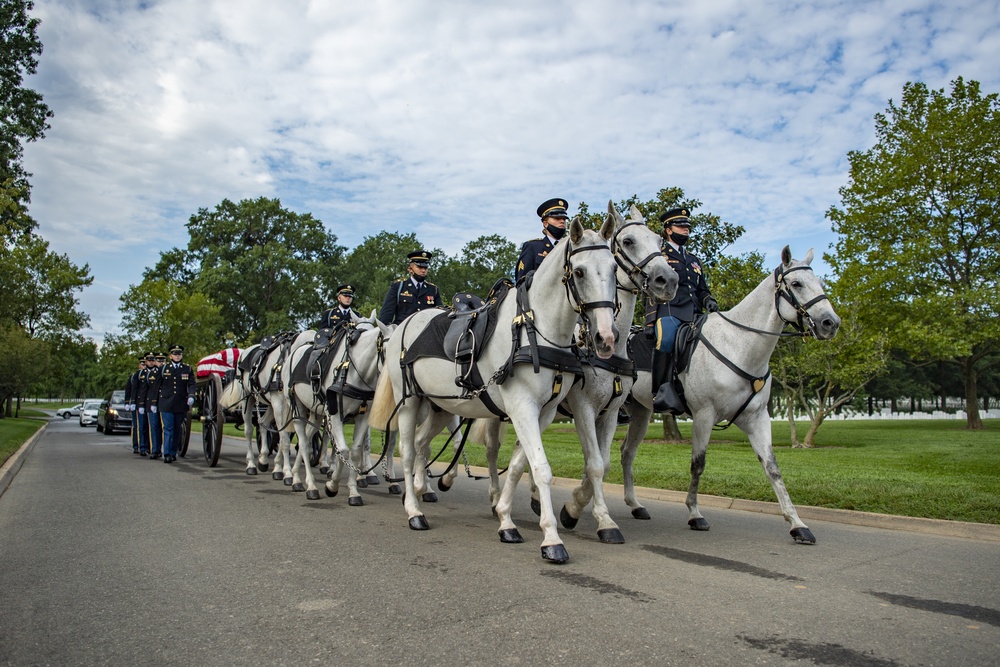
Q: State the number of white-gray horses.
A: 7